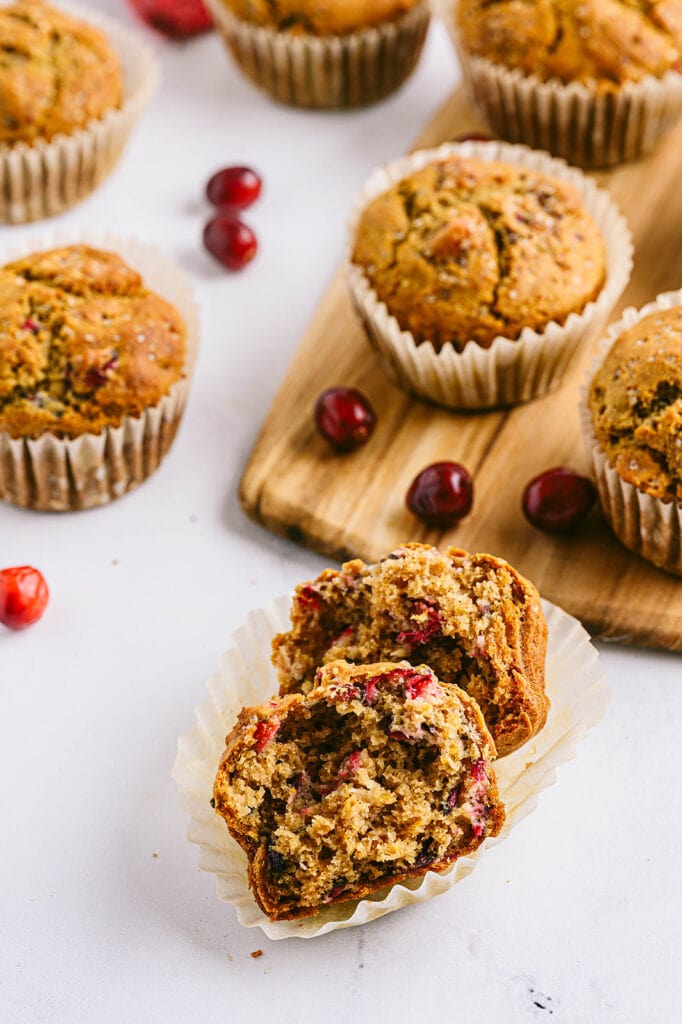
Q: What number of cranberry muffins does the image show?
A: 7